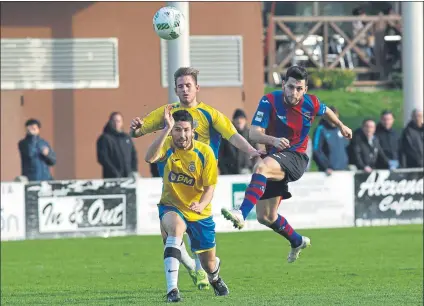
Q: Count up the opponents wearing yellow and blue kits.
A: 2